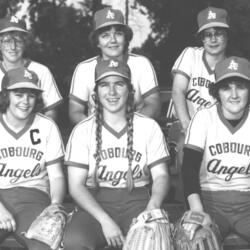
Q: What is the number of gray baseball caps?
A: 6